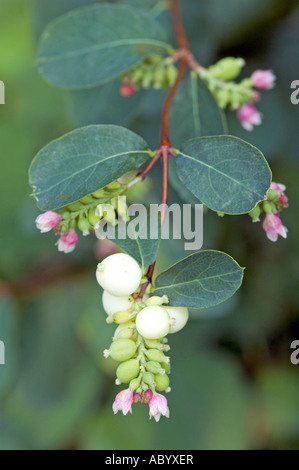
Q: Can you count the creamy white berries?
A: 4